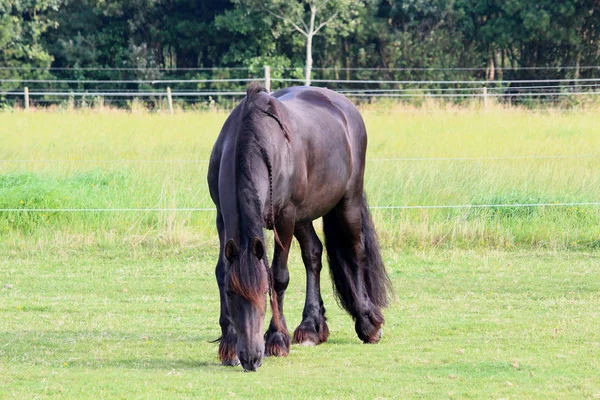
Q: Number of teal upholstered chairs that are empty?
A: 0